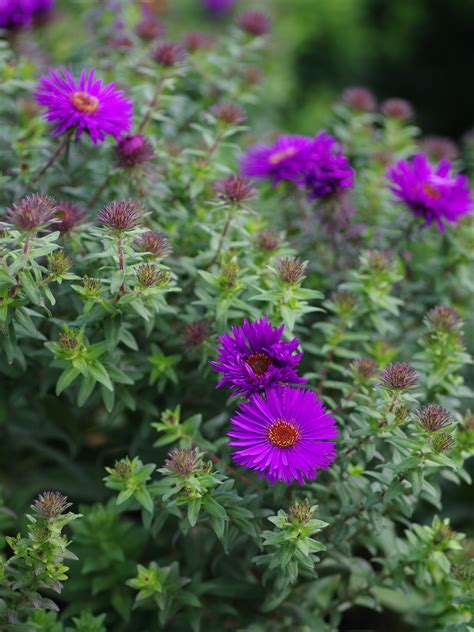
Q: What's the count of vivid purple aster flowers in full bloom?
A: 6